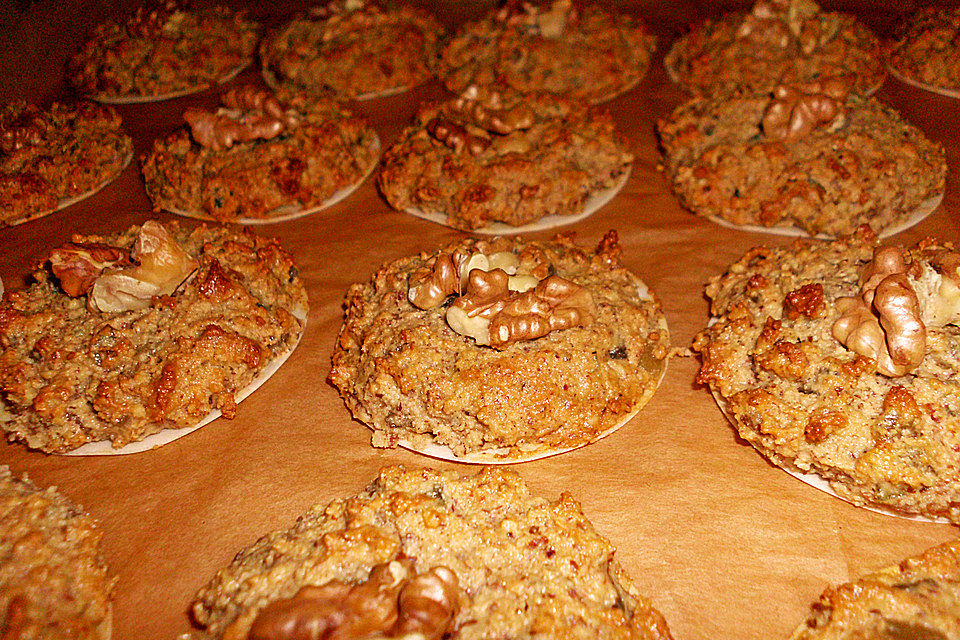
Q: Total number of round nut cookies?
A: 15